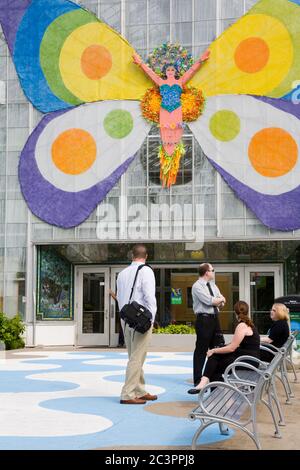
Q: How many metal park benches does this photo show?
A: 3